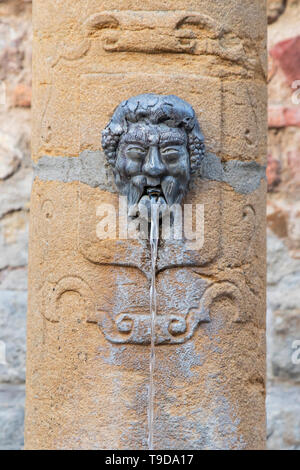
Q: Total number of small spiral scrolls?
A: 2